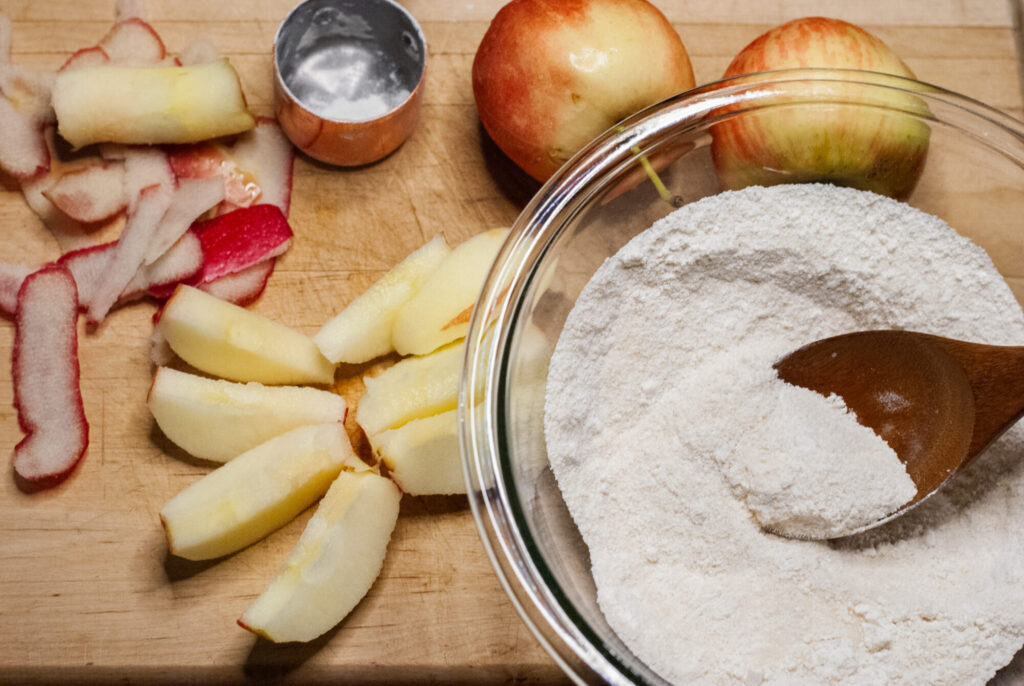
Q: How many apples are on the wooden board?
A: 2